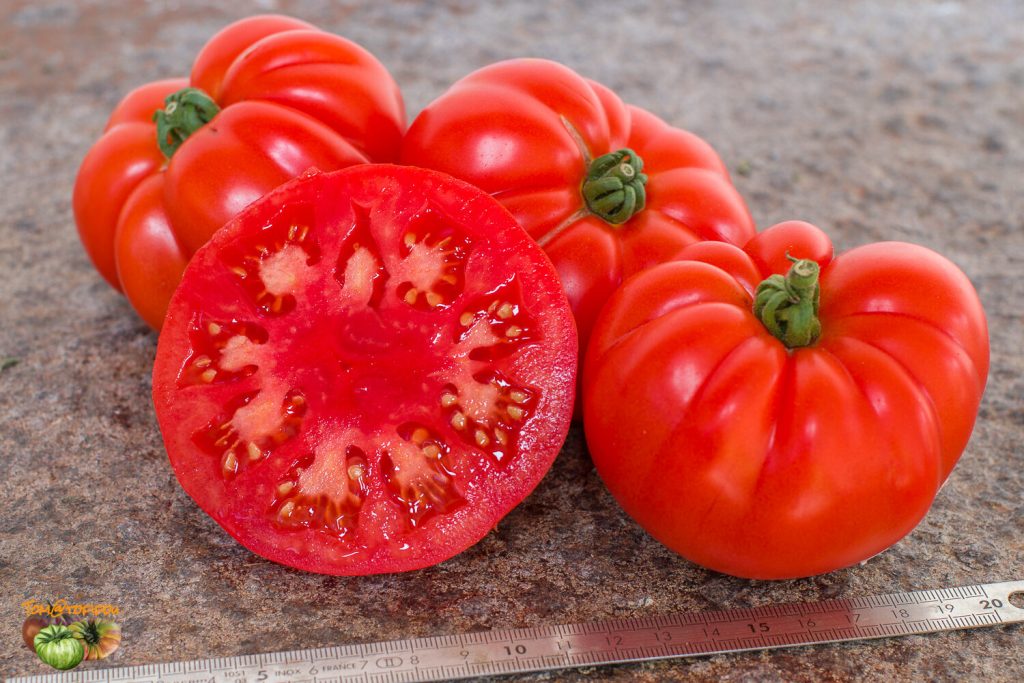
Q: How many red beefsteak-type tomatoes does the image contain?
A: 4